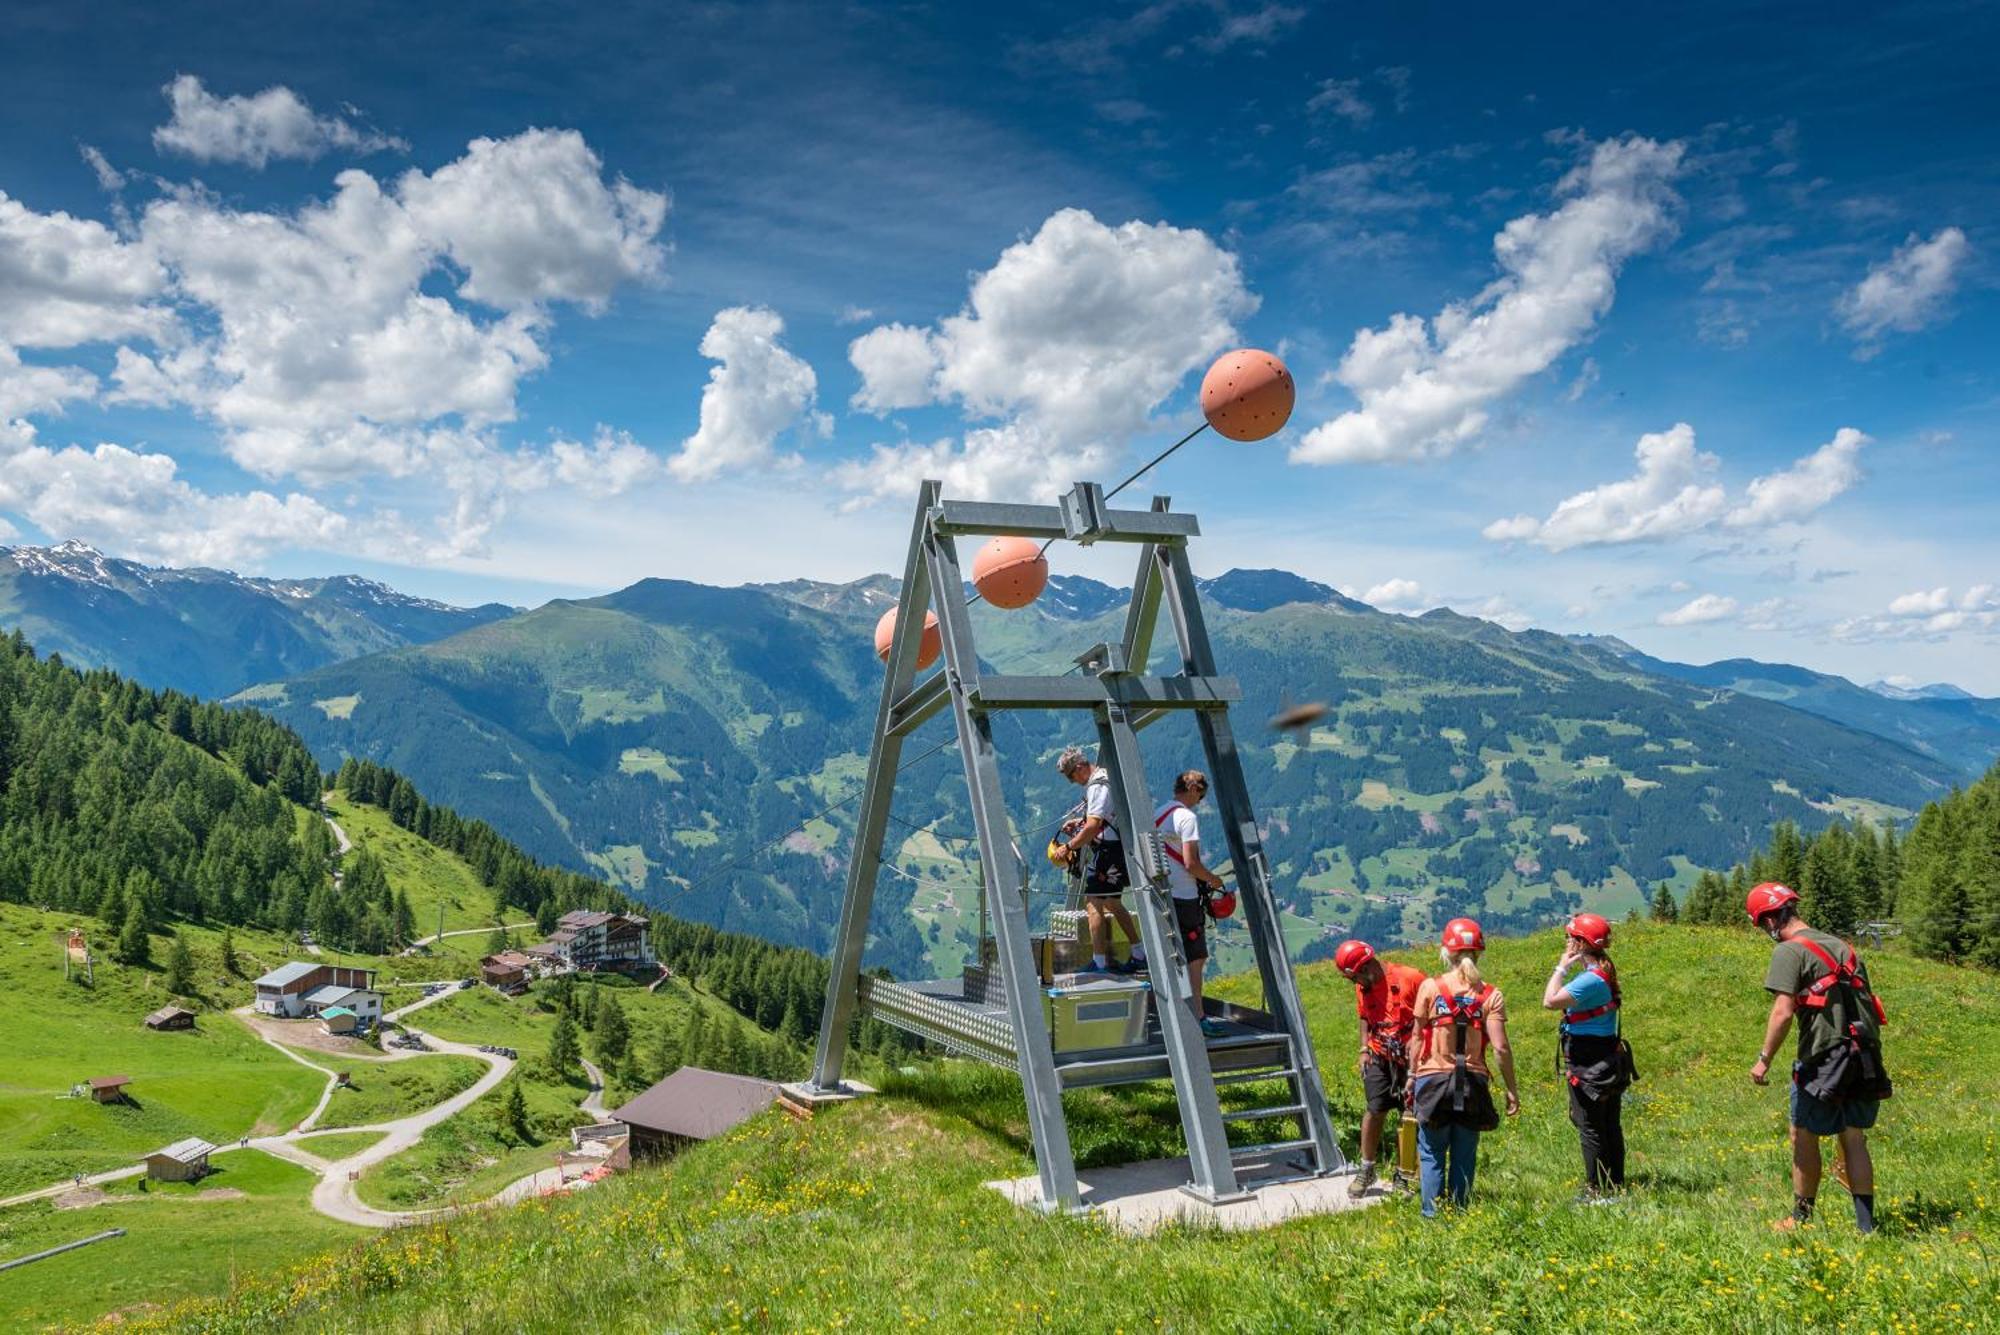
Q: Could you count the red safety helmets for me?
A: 5